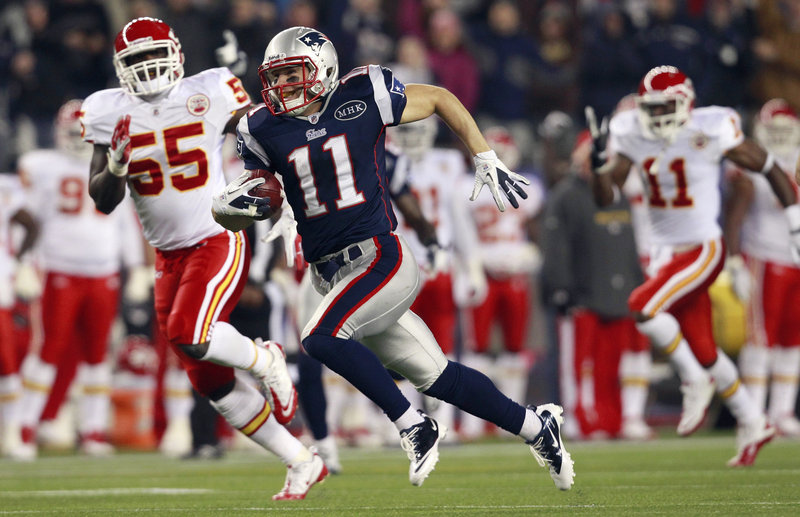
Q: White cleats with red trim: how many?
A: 4